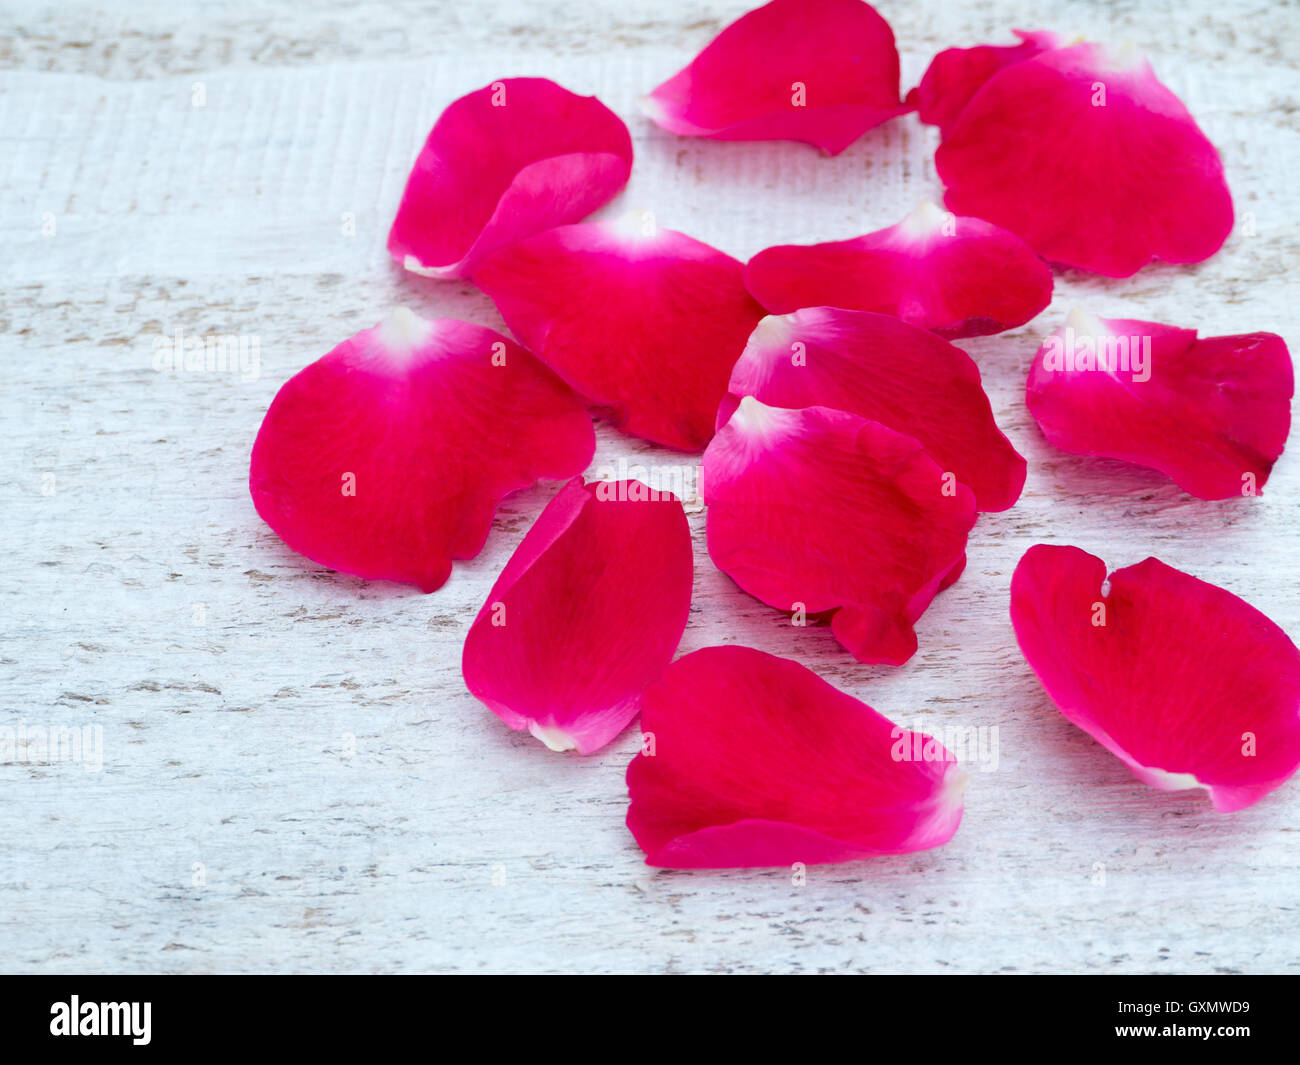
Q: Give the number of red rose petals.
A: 13